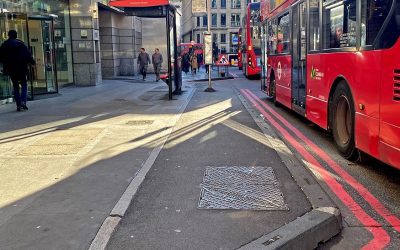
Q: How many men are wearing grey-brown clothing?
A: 2